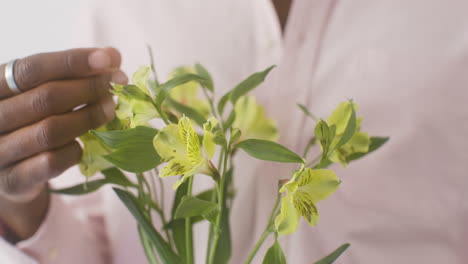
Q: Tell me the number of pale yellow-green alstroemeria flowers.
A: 7